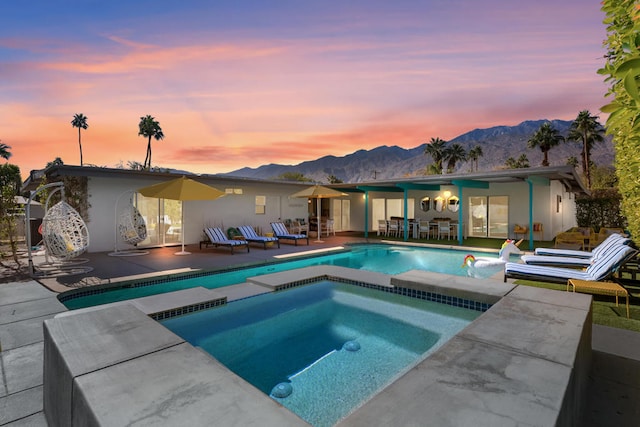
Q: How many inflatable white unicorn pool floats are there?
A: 1